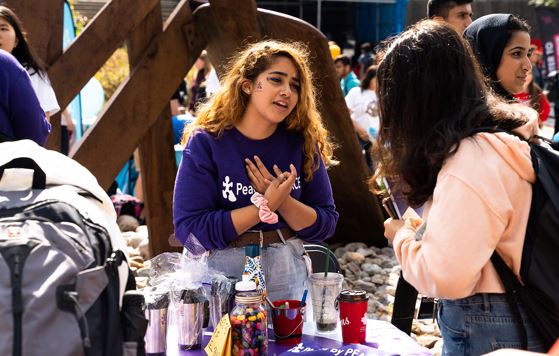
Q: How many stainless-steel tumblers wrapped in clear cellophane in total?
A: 3